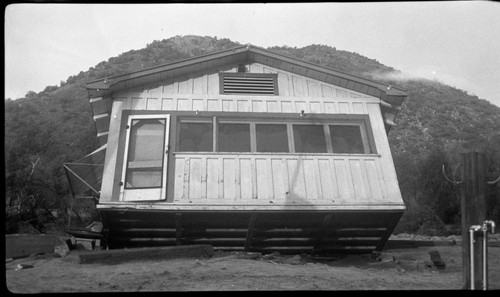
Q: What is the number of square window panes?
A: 5